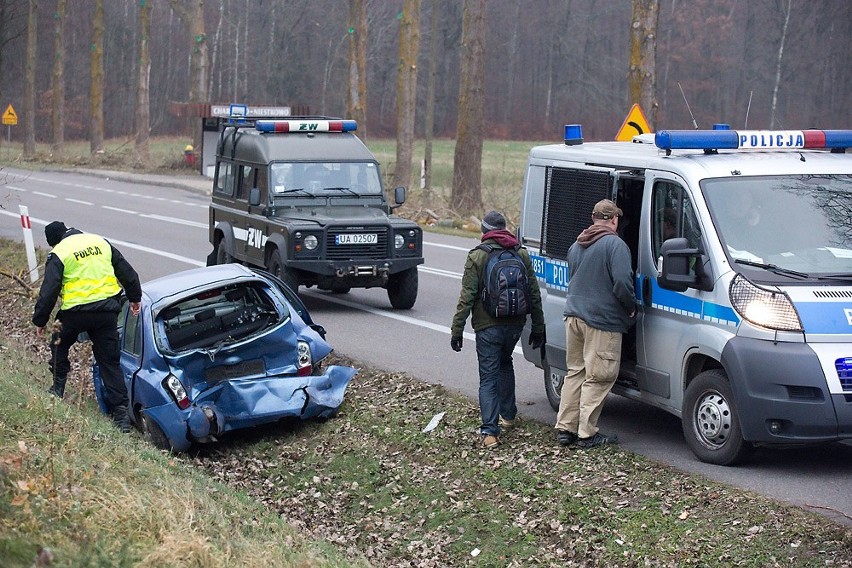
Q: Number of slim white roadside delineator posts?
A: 1